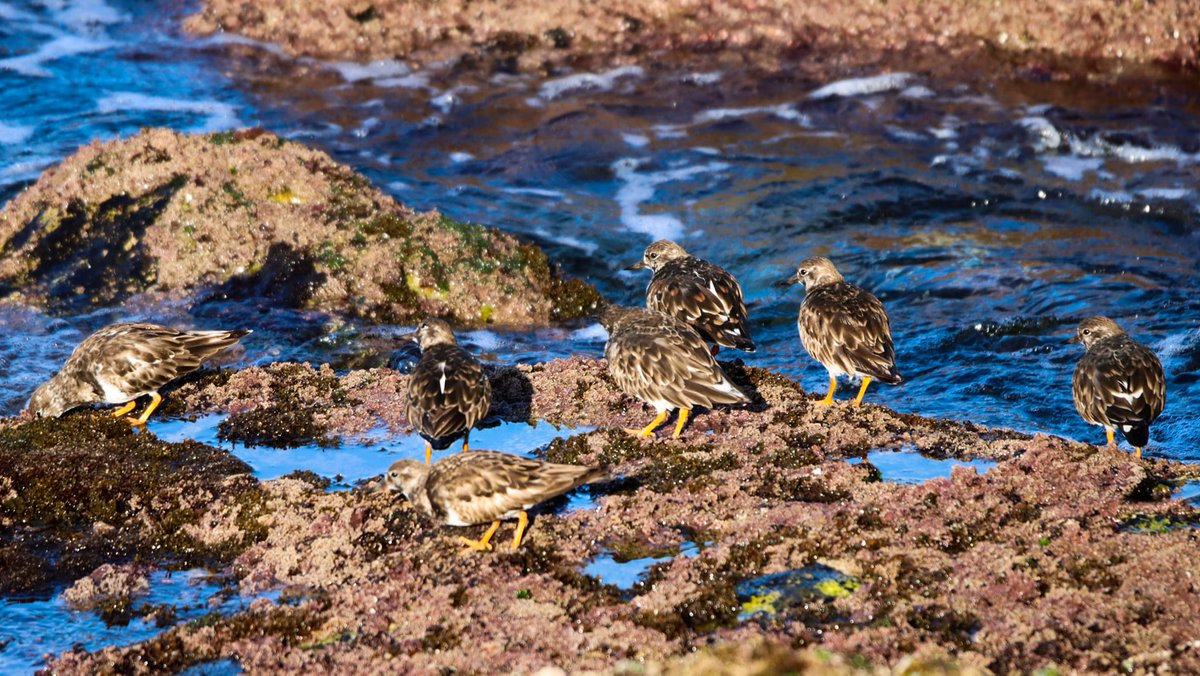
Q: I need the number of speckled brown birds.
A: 7